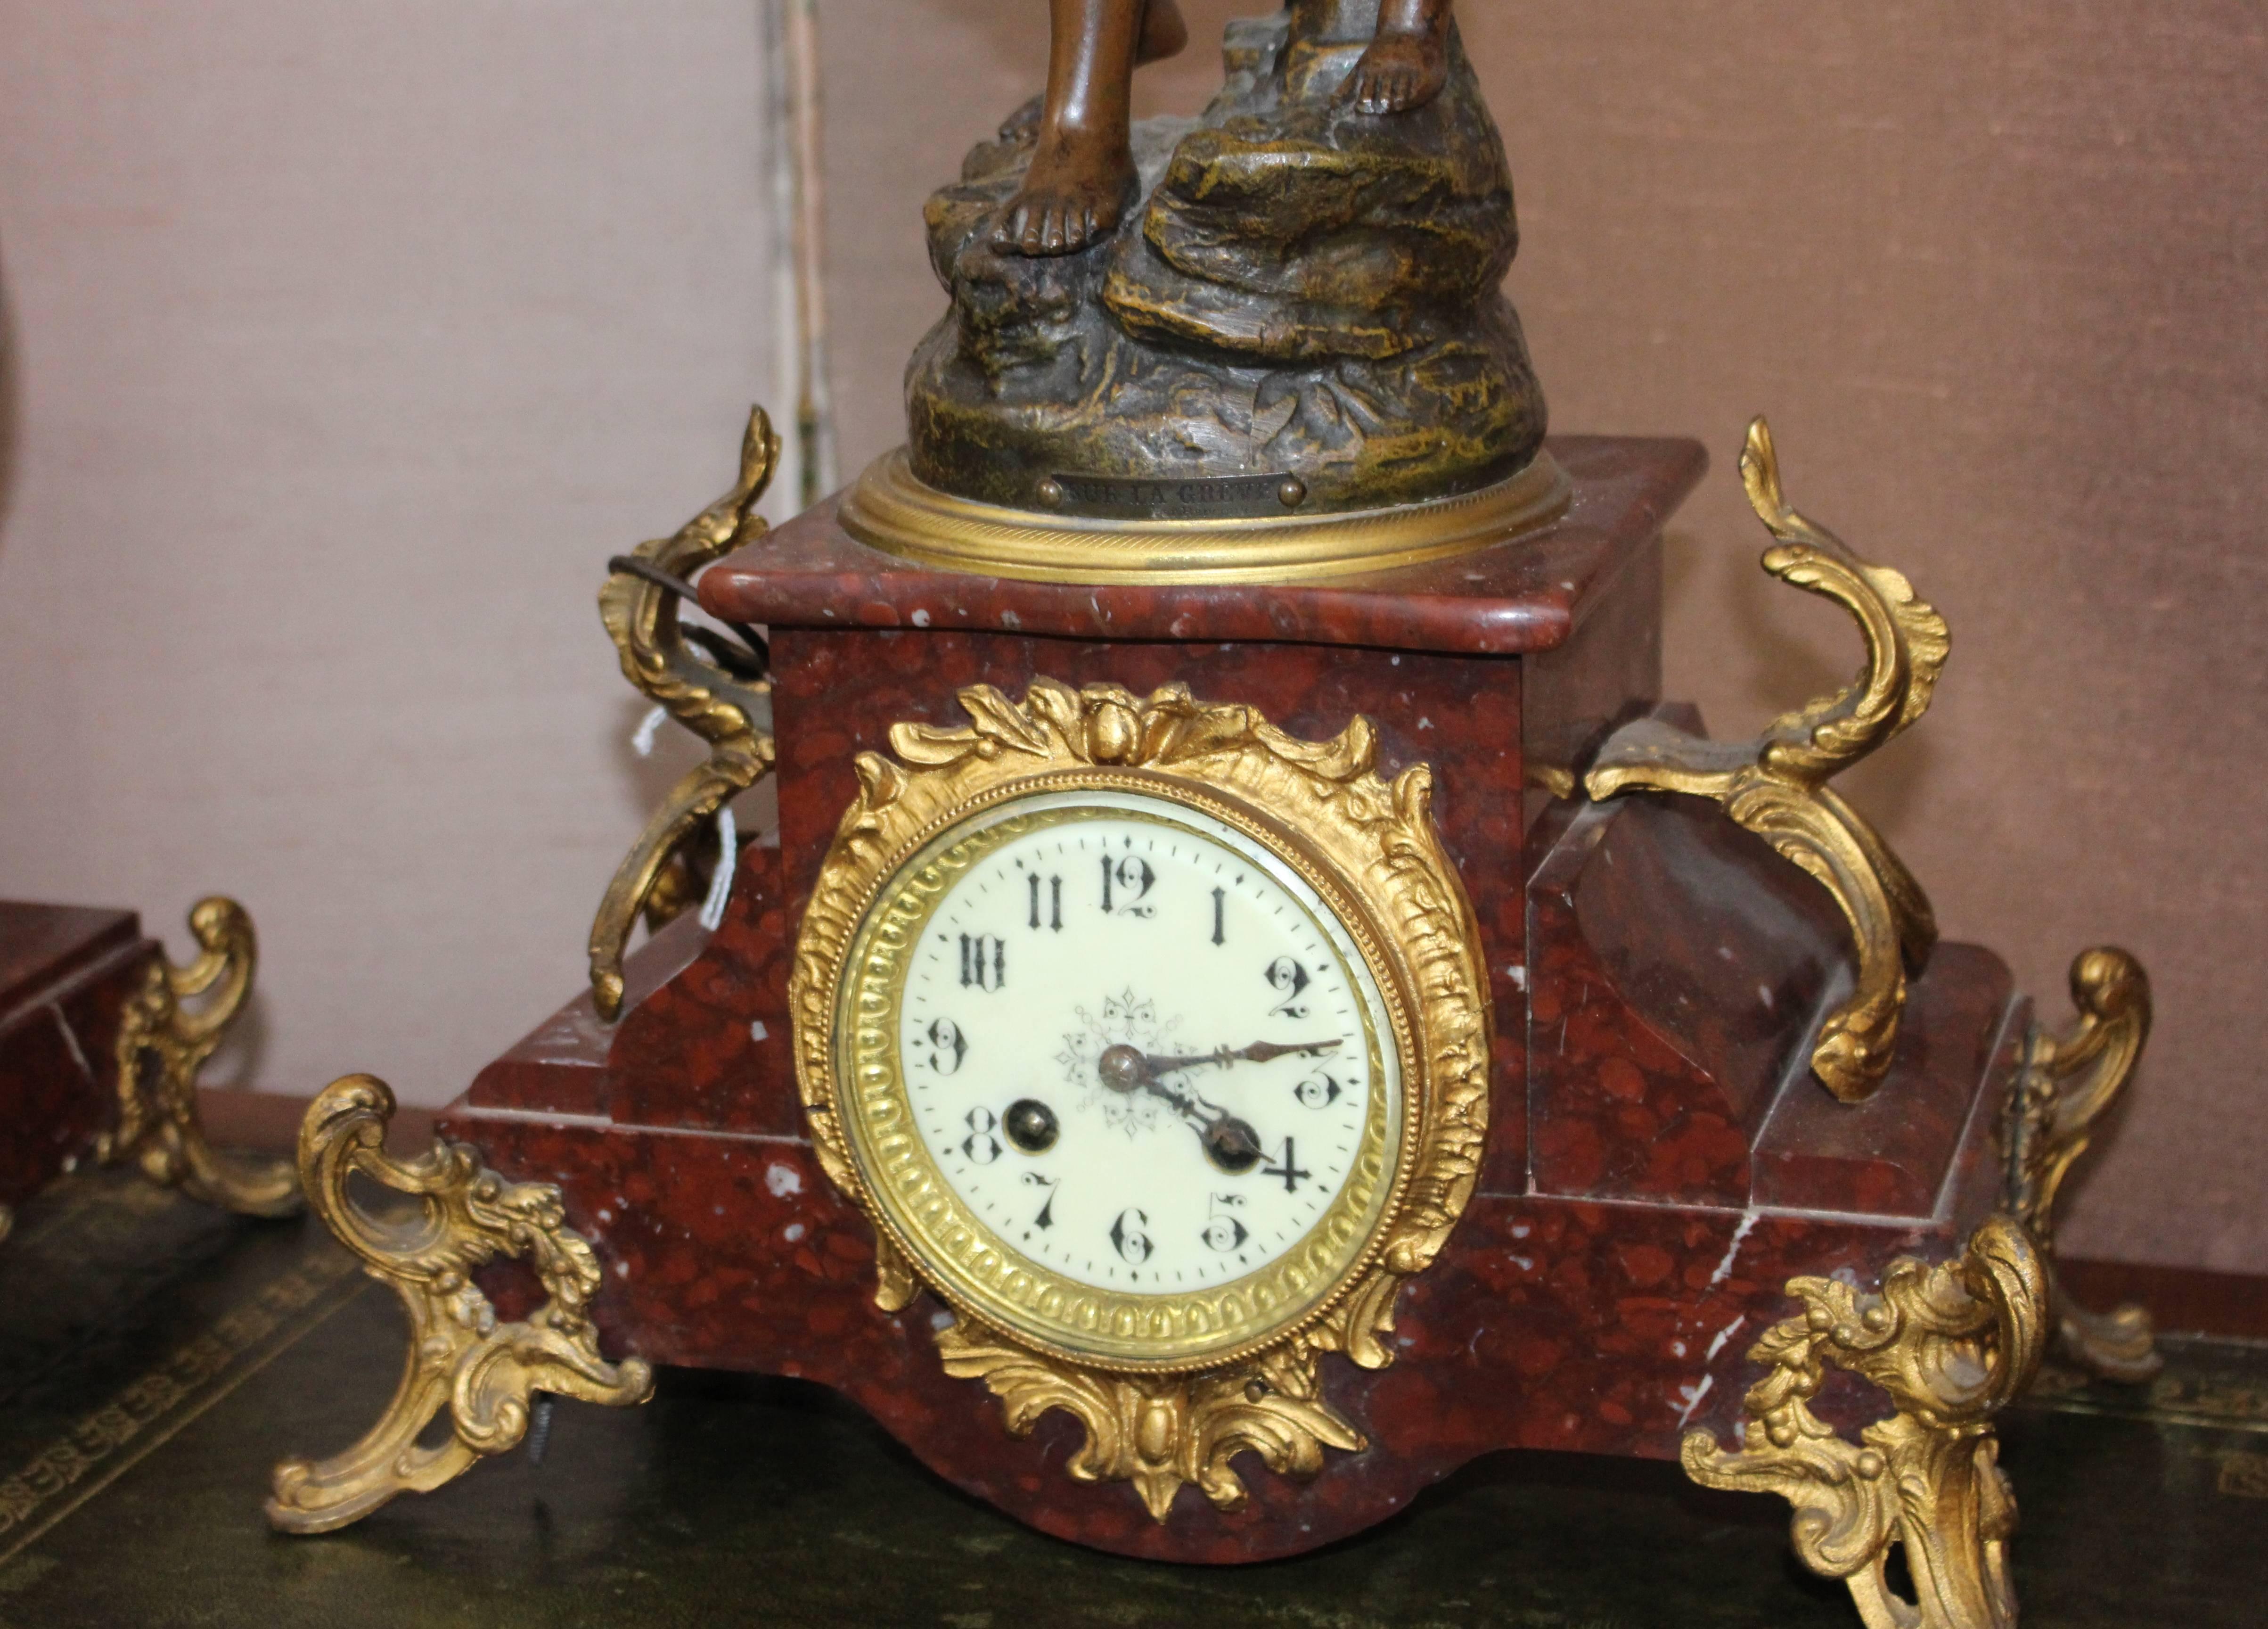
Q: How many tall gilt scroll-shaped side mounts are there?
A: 2